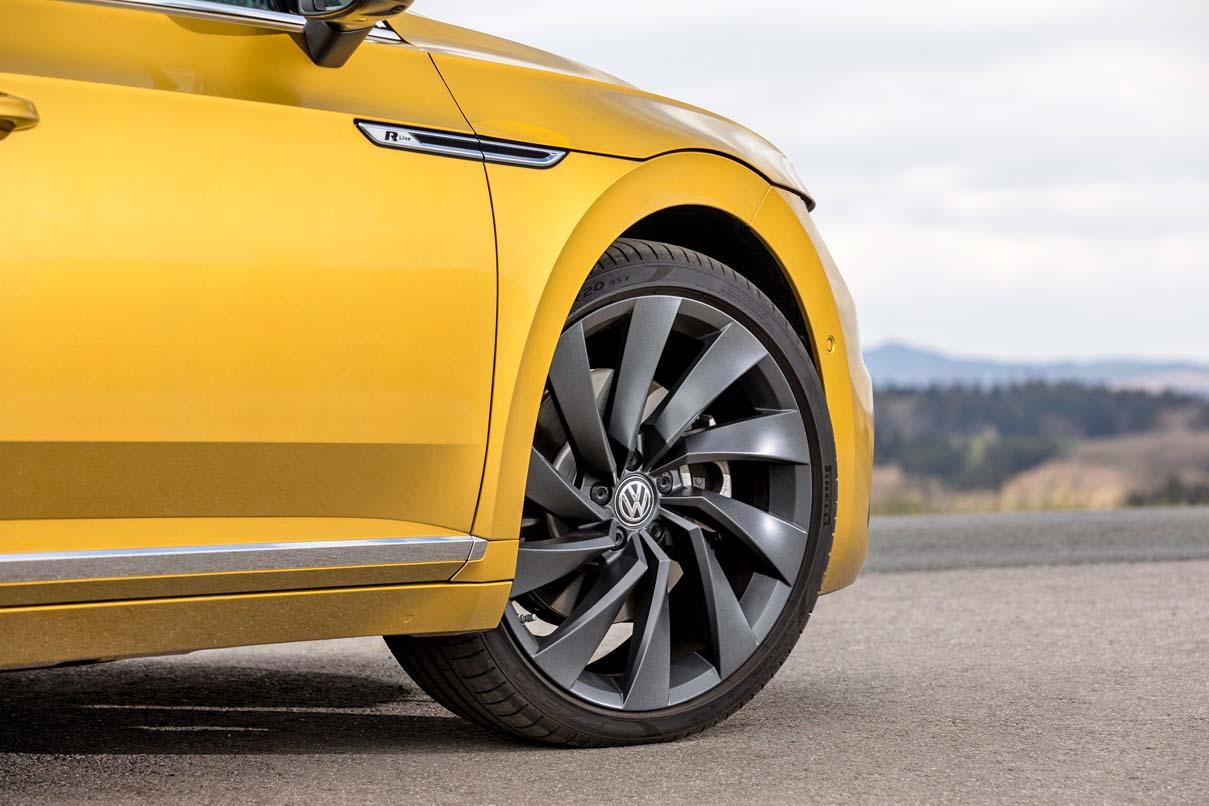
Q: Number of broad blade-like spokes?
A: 10